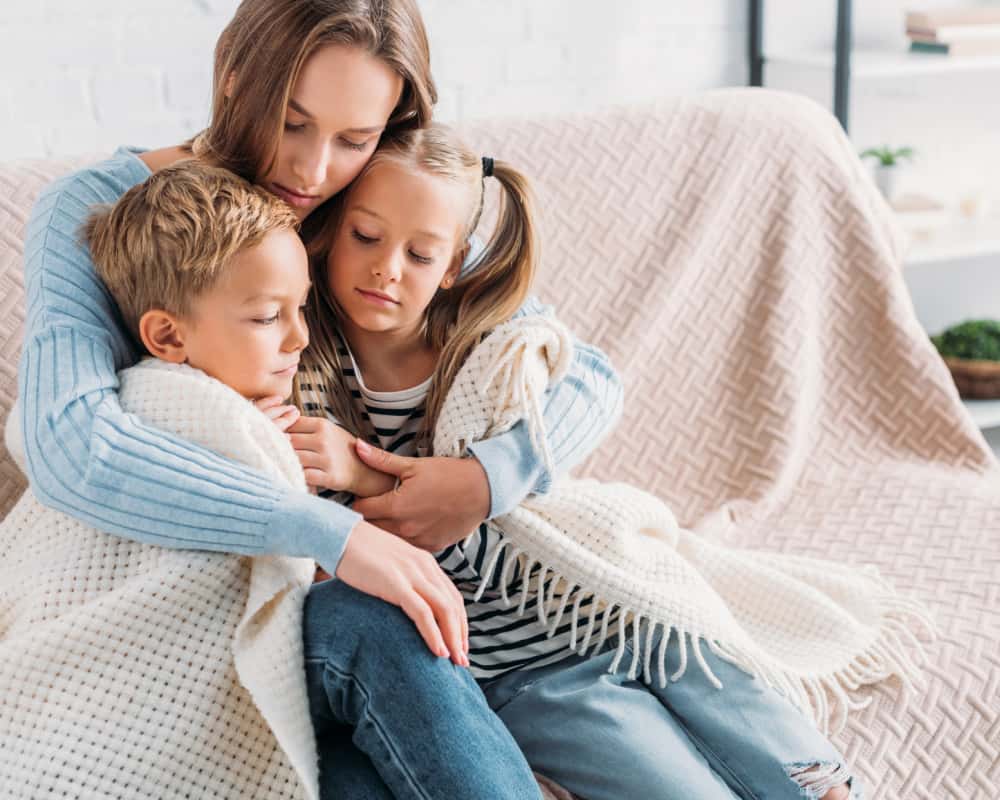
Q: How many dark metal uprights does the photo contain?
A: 2